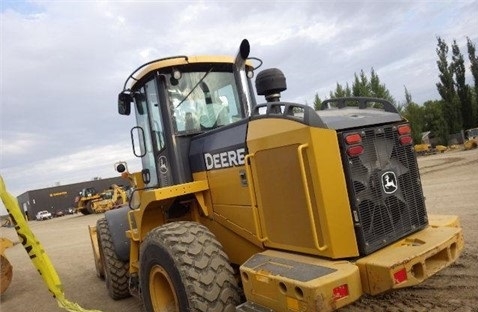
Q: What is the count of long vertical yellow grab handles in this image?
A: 2